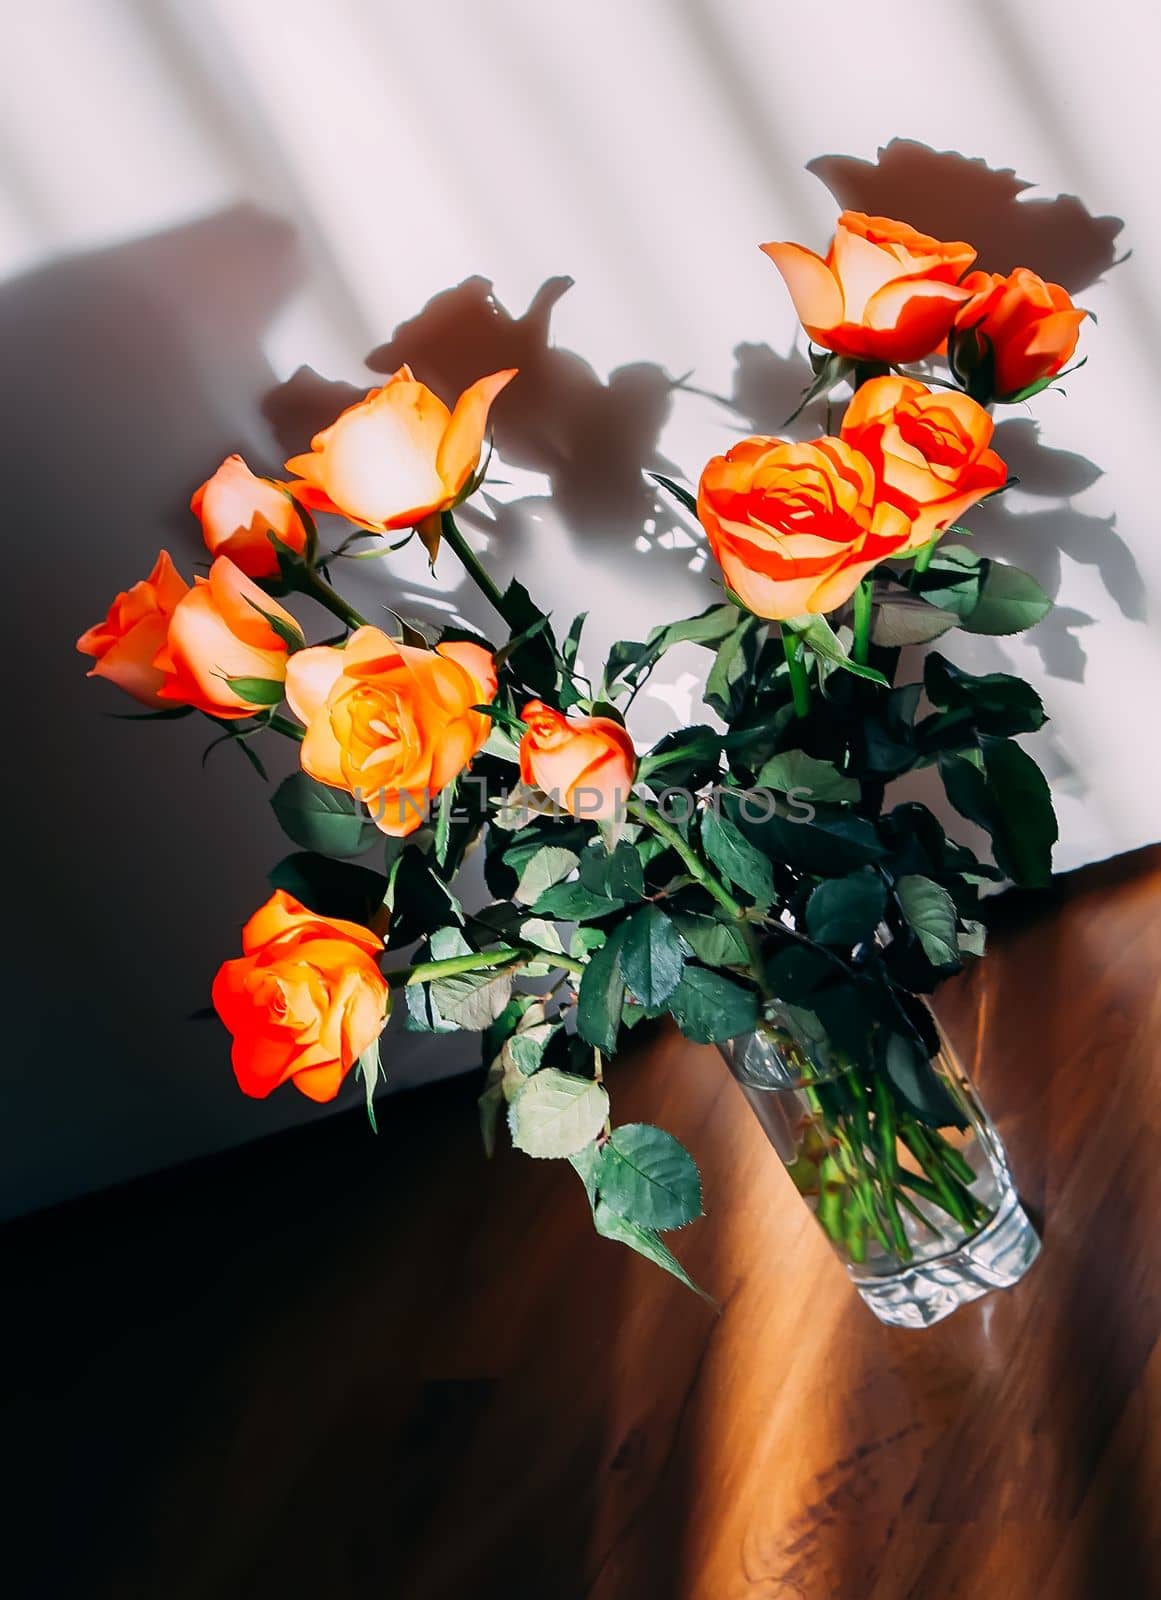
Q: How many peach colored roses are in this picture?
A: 11